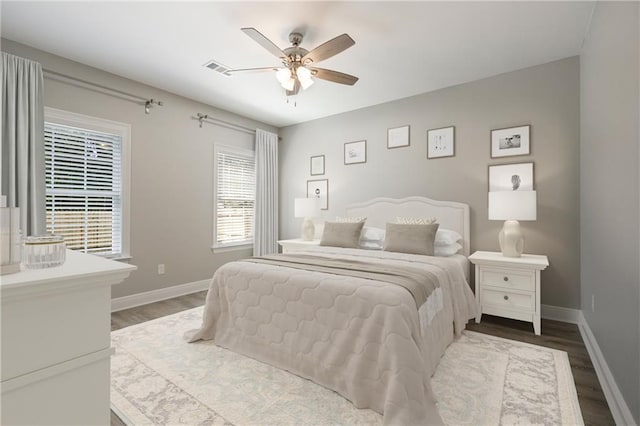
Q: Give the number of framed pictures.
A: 7